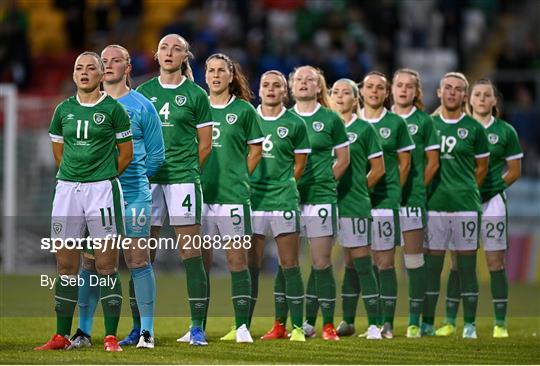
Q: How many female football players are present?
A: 11